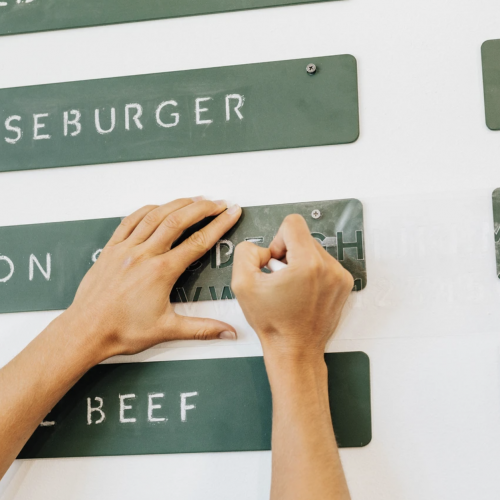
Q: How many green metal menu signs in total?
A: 6